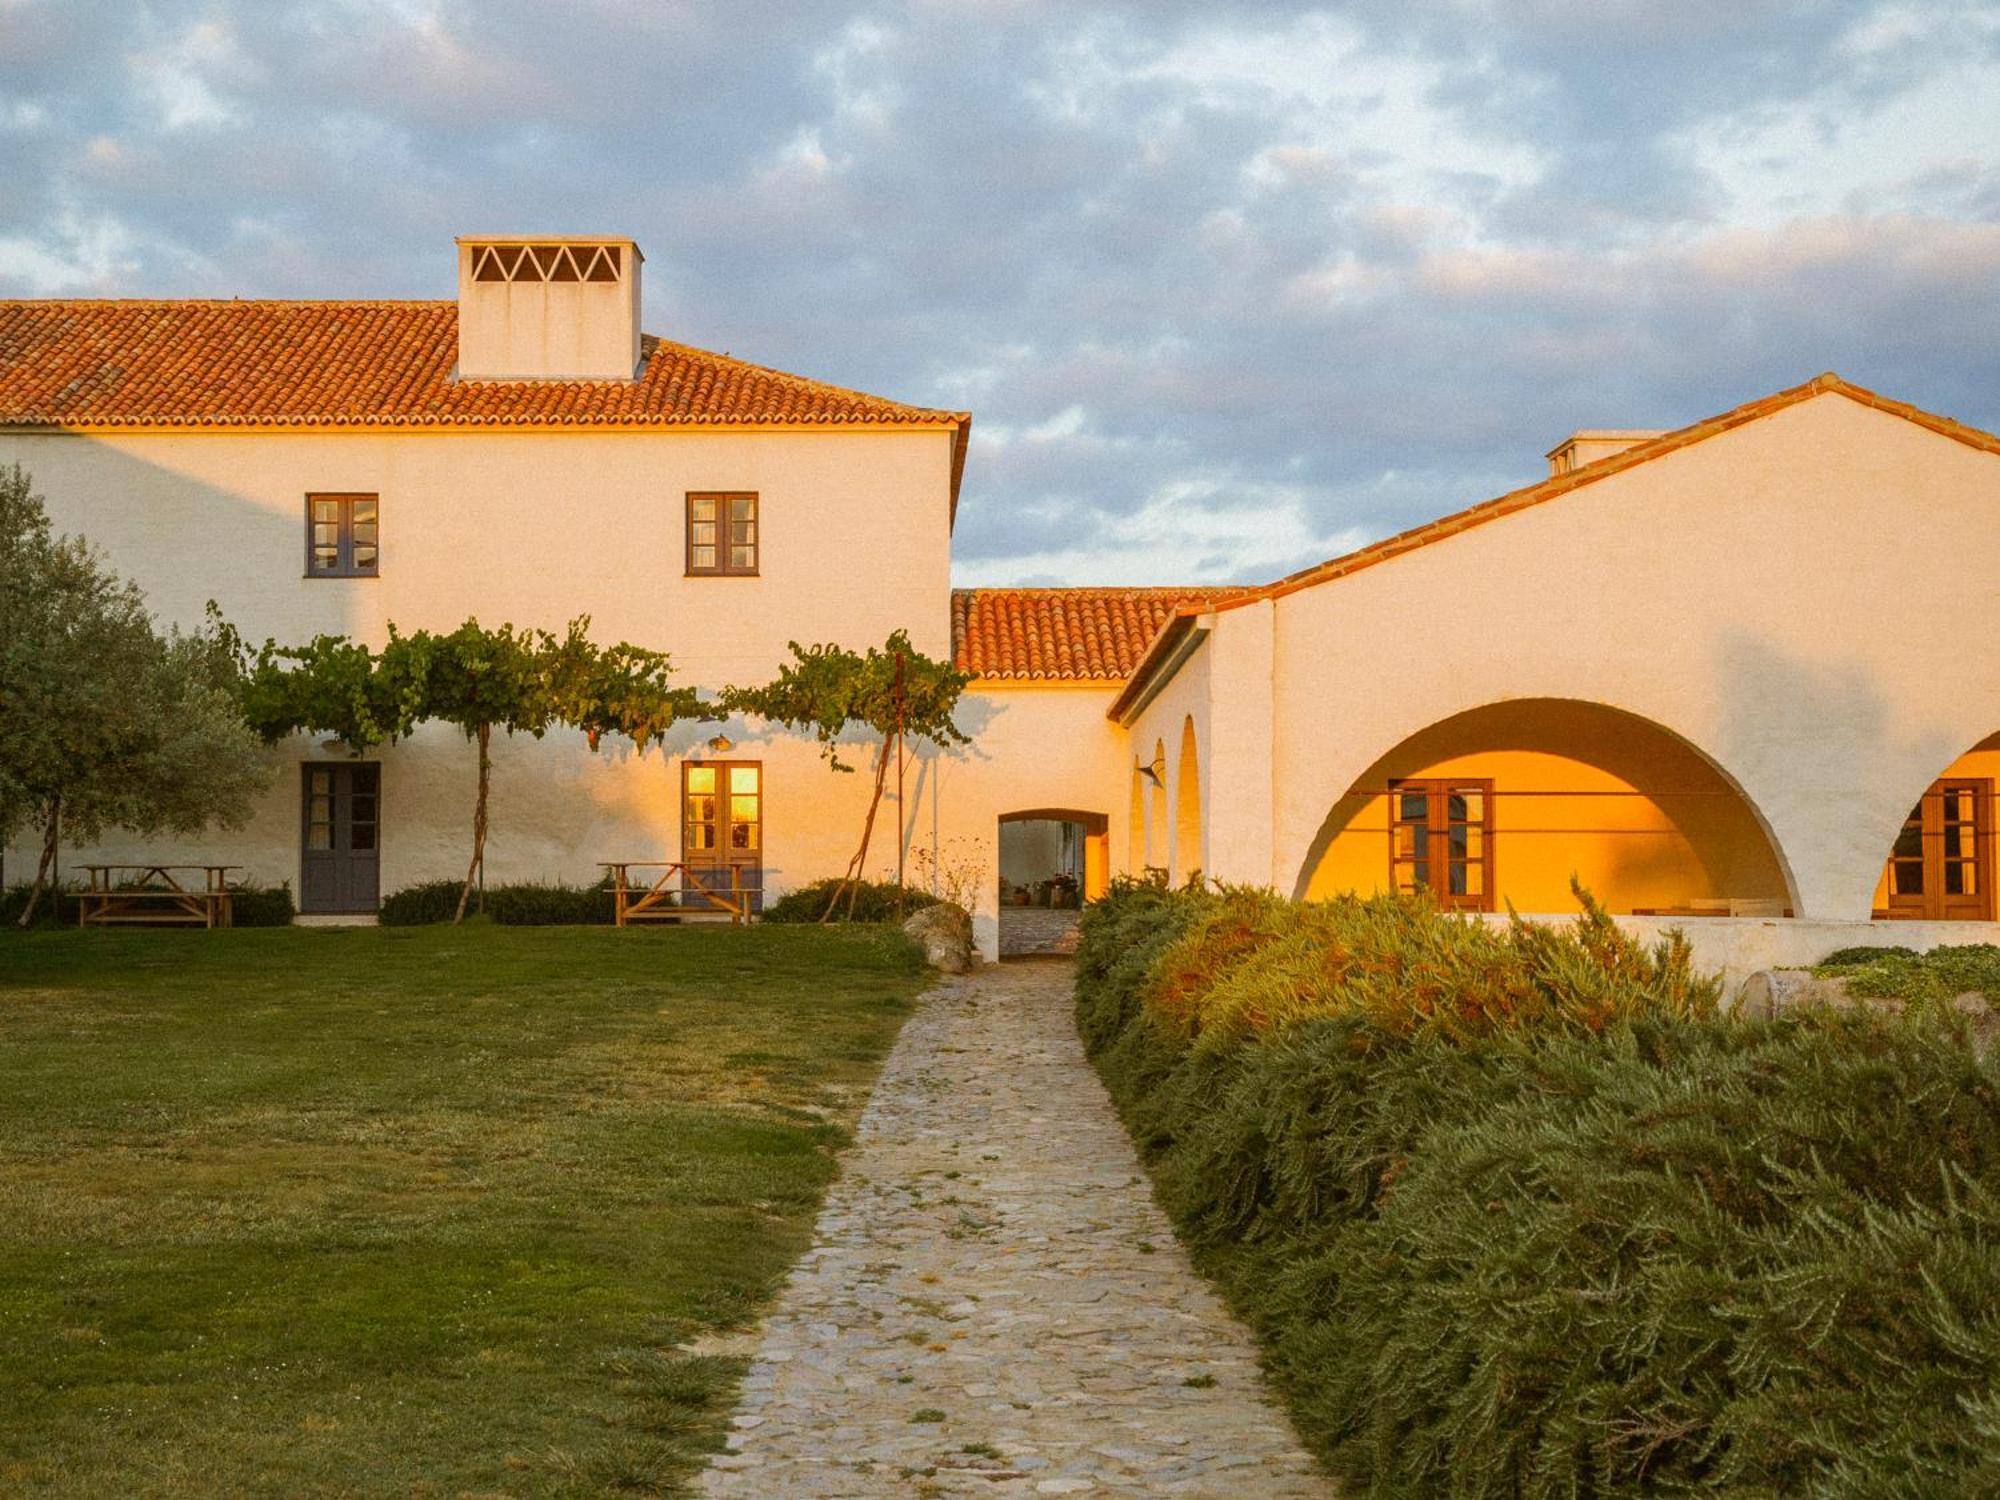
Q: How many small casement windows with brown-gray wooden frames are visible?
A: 2